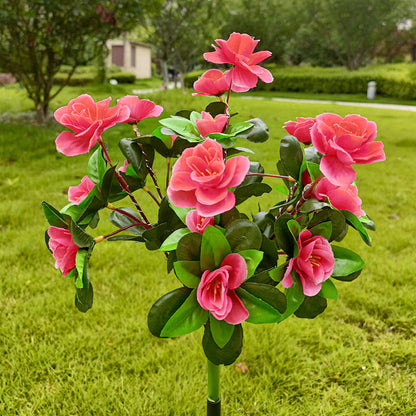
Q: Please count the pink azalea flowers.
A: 14